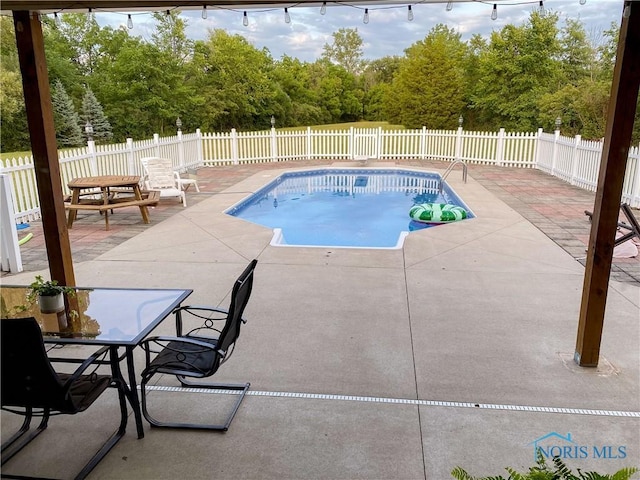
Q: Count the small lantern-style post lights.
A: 5